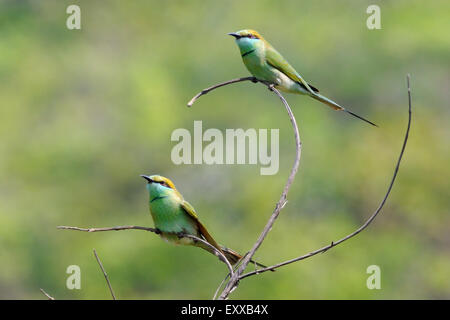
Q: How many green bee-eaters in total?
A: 2